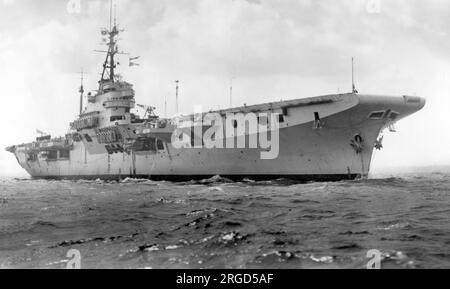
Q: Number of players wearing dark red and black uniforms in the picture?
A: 0